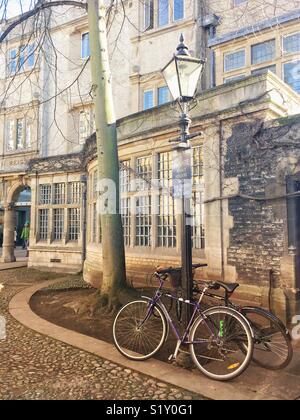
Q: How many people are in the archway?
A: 1